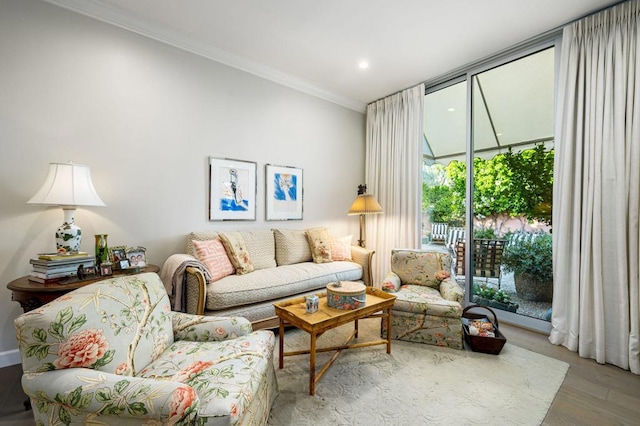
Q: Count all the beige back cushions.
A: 2